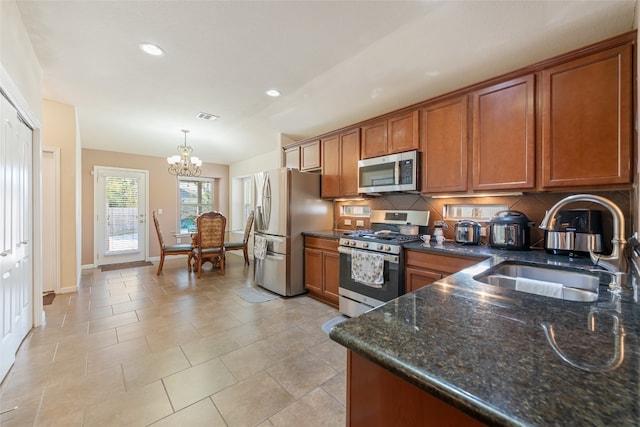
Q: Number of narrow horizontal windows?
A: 2